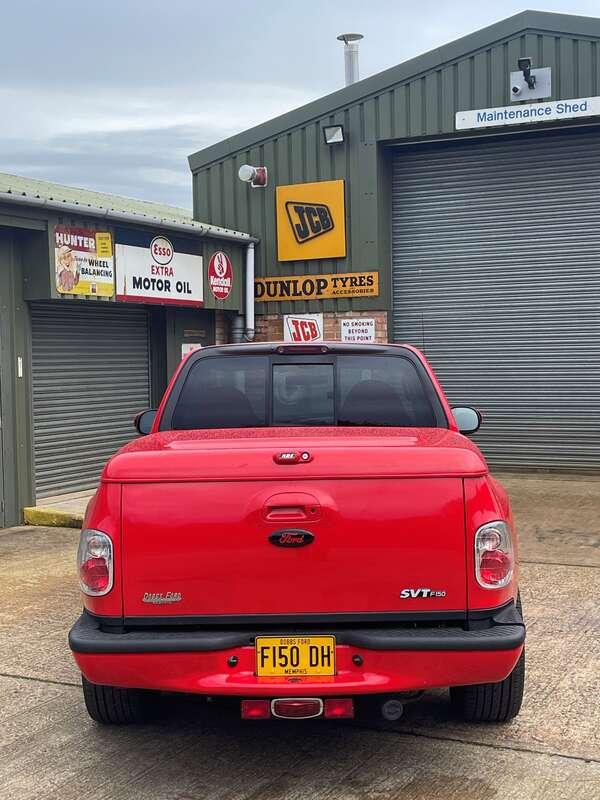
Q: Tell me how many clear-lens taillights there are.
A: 2